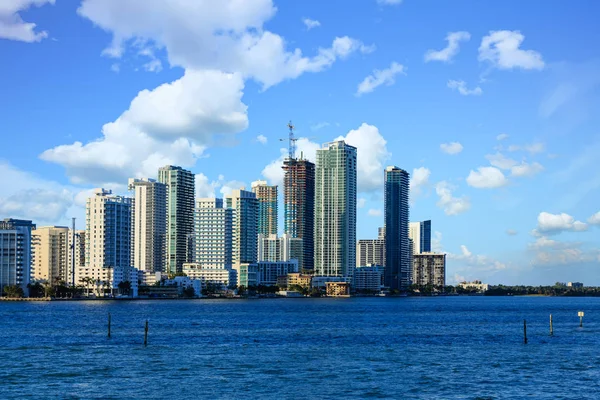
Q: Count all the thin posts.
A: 5